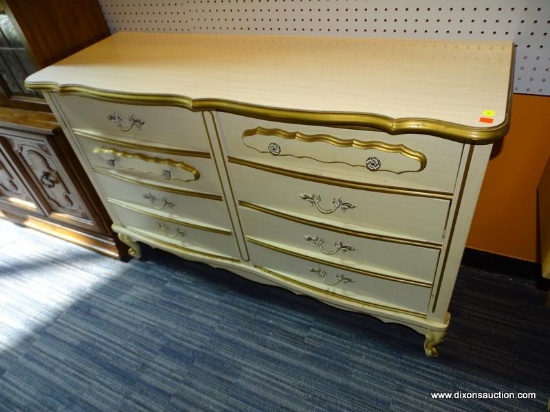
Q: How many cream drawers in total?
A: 8